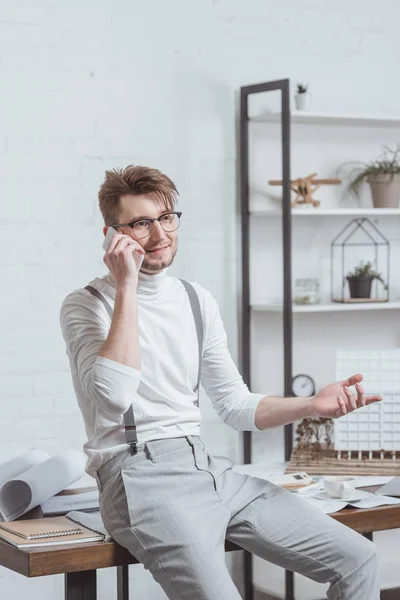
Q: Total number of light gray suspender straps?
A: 2